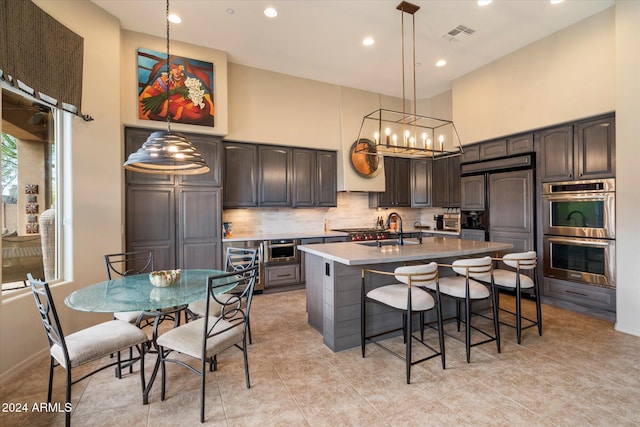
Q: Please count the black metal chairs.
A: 4